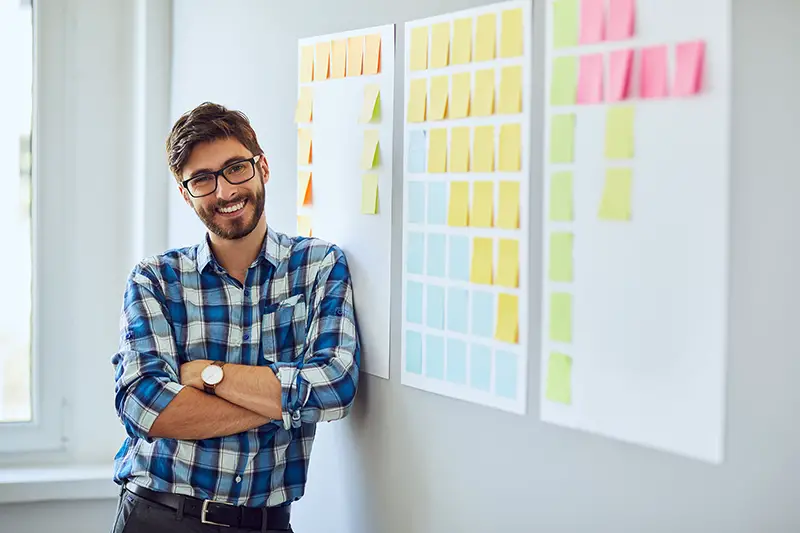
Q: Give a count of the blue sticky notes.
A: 15